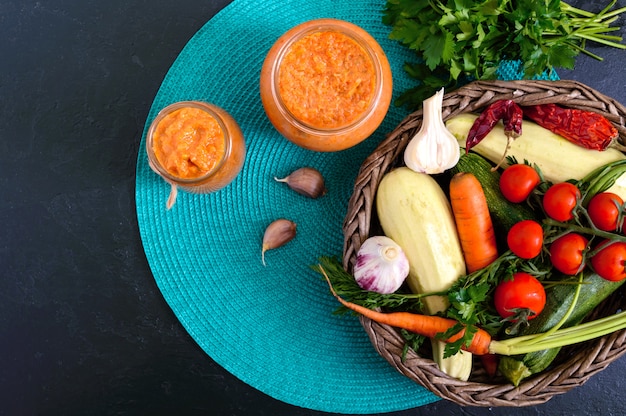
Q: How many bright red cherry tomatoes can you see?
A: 7